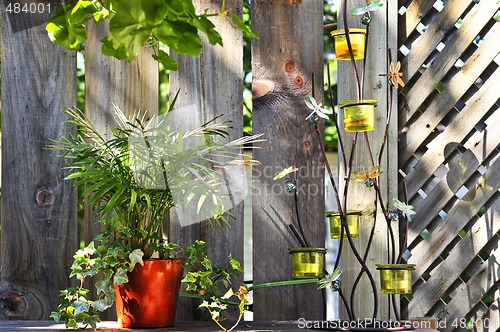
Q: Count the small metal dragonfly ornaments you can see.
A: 7